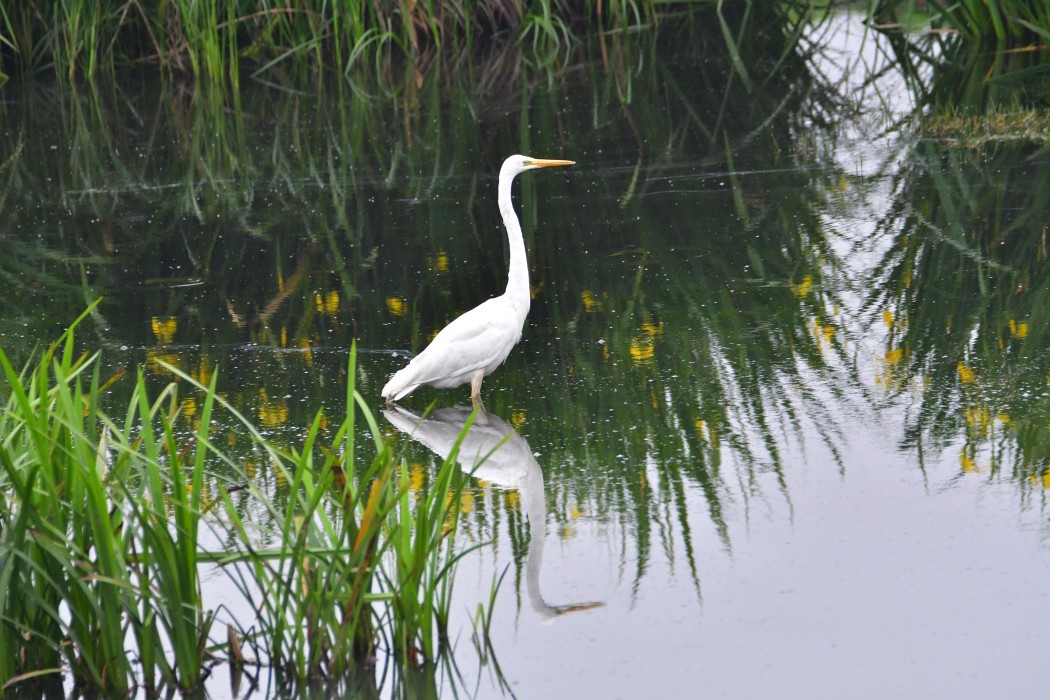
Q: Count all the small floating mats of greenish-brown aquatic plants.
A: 1